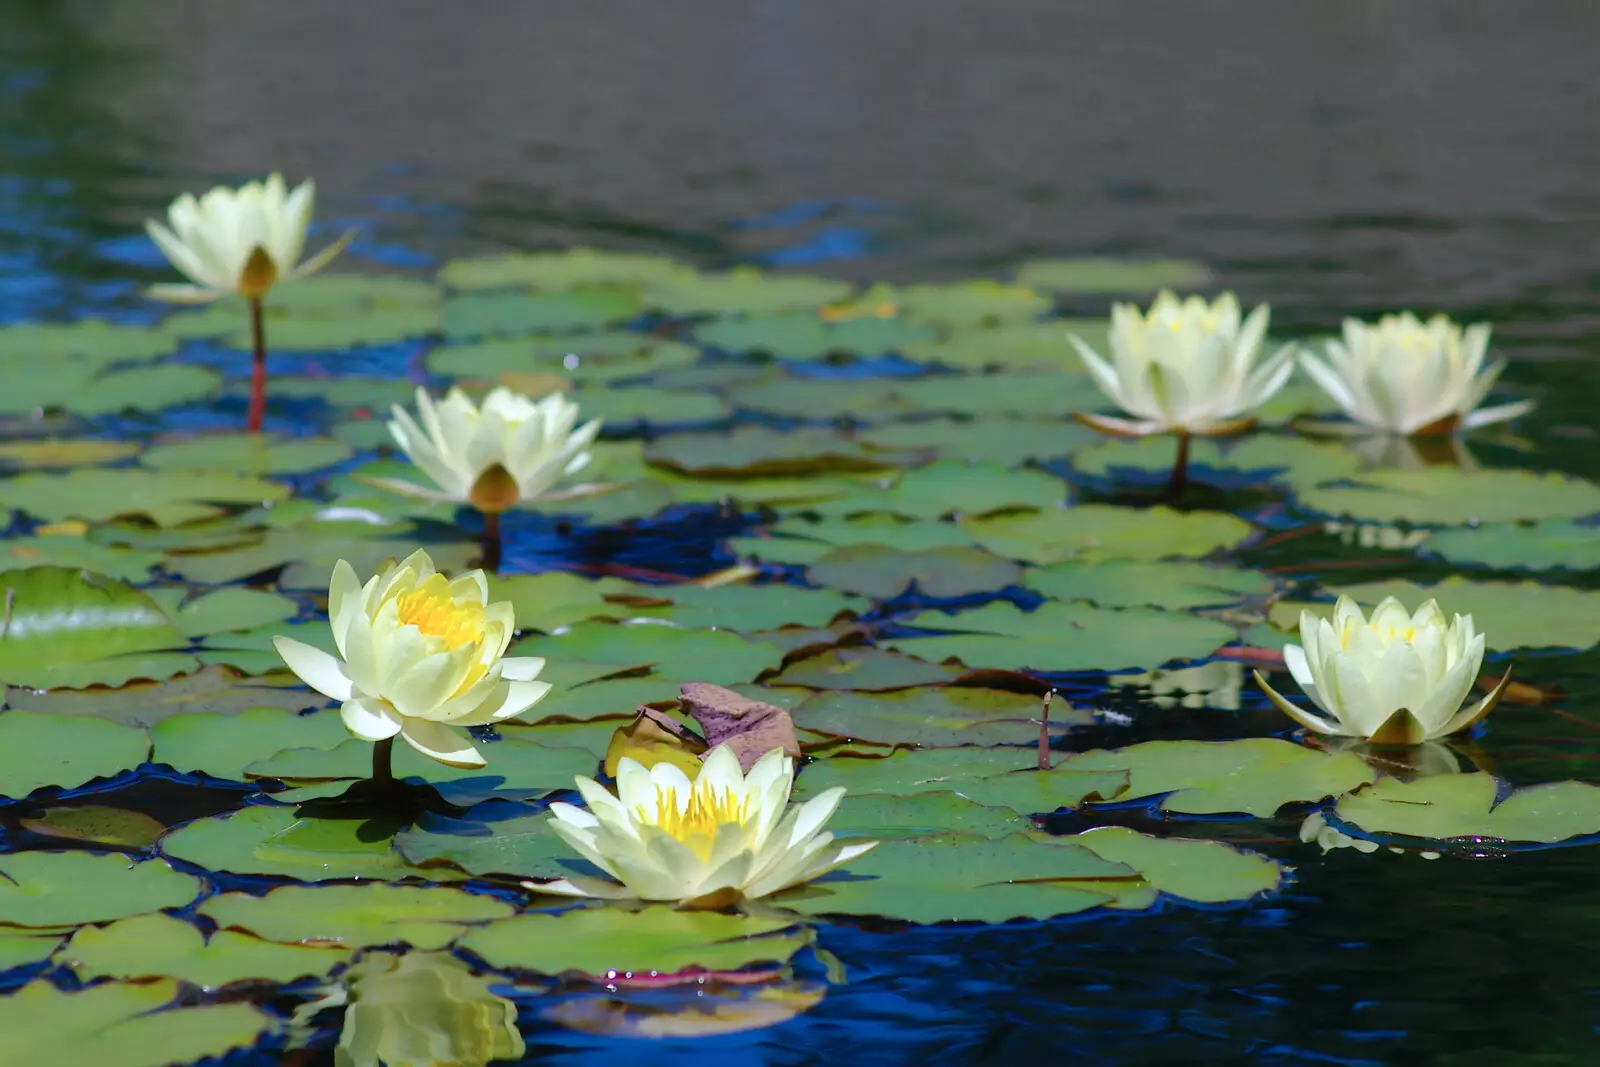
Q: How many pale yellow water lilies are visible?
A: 7